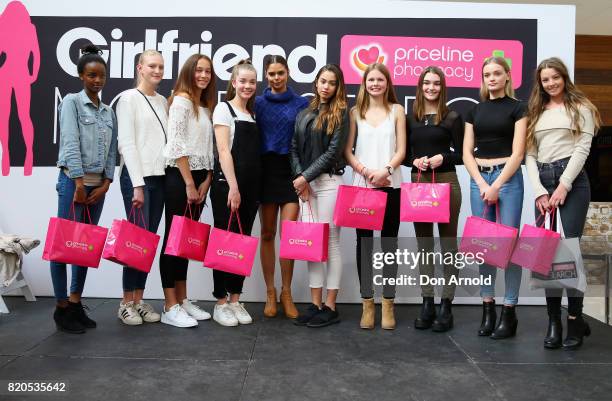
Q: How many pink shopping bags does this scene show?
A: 9